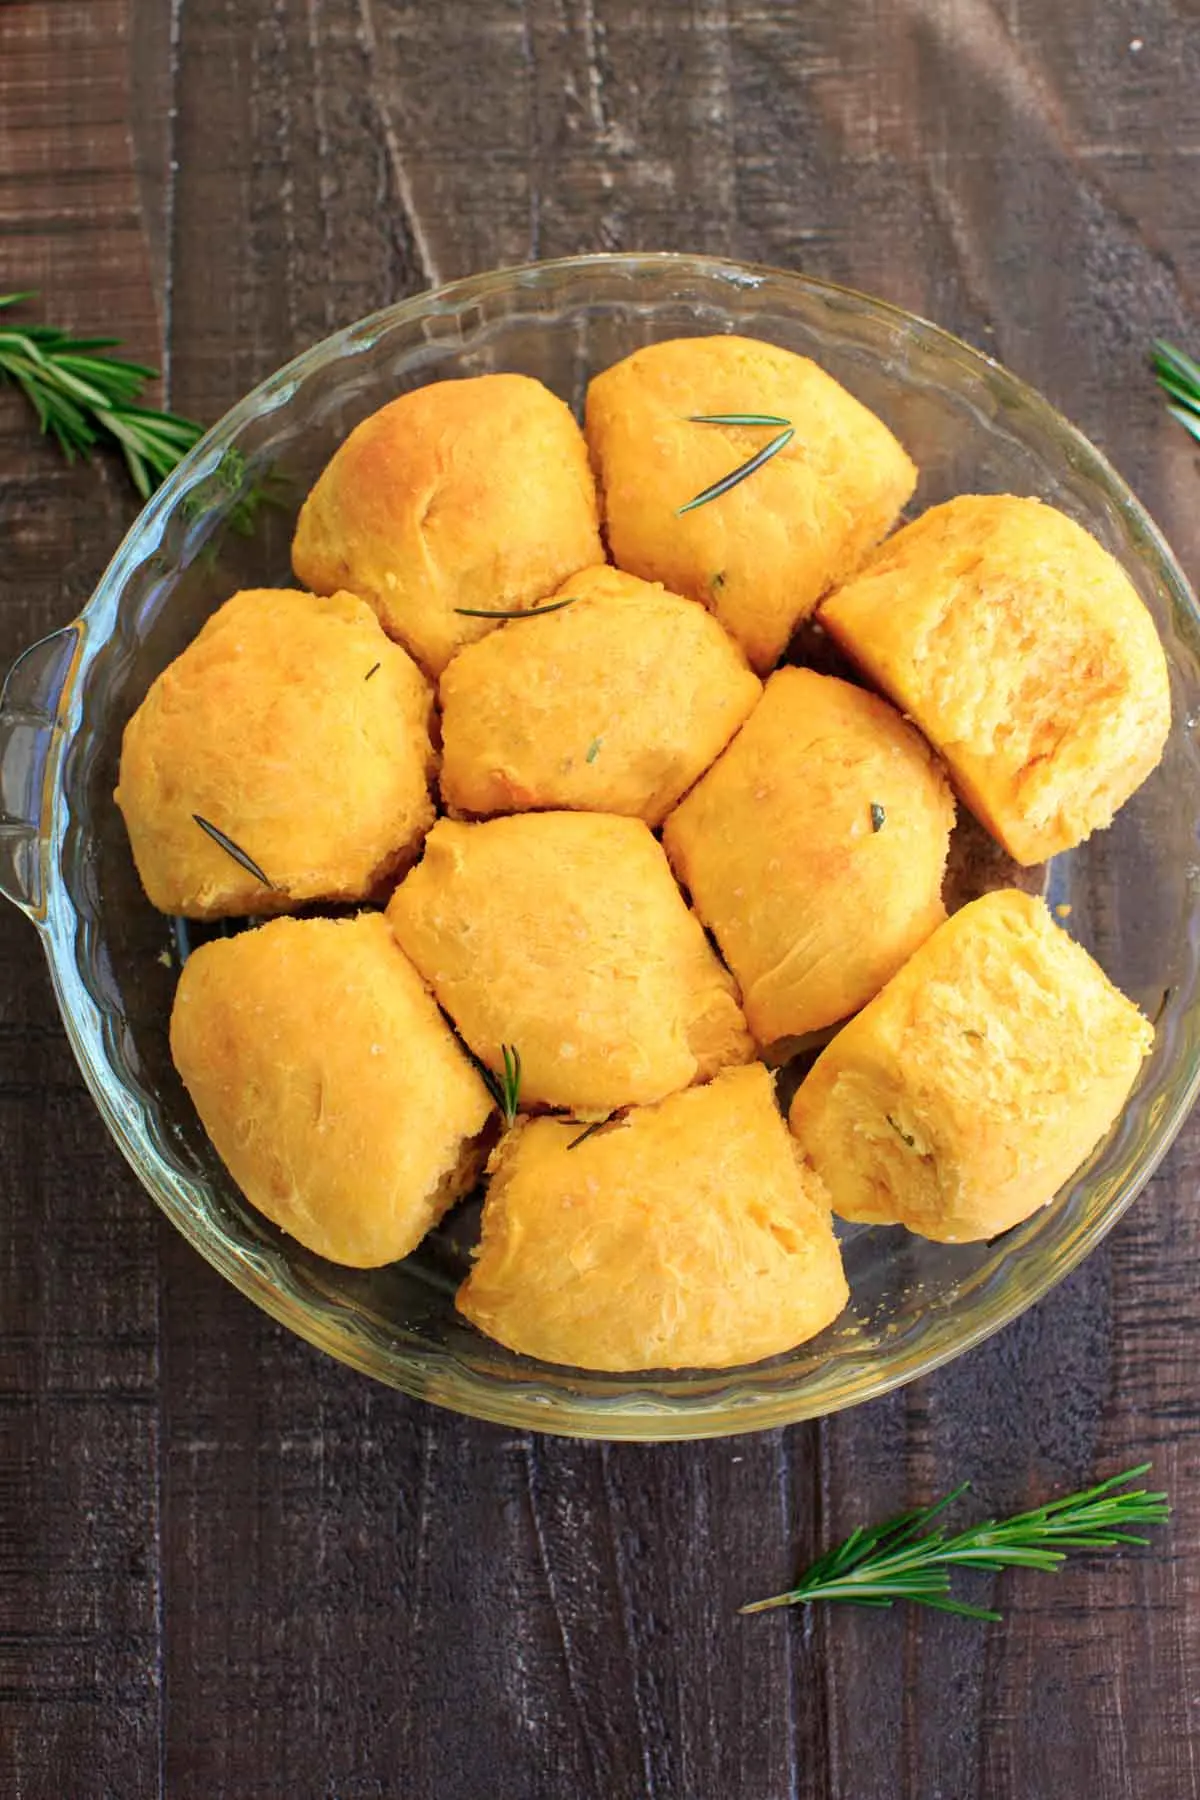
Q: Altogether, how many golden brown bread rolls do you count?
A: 10